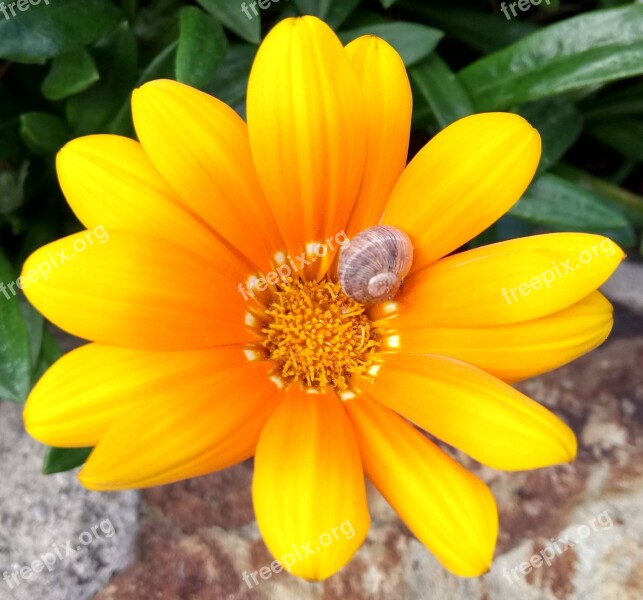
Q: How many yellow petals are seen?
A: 13